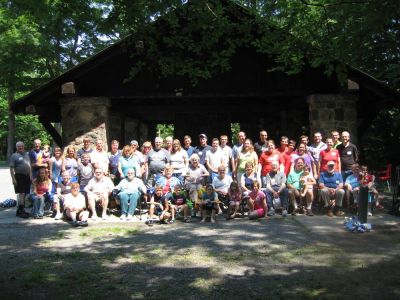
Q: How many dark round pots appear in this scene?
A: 0